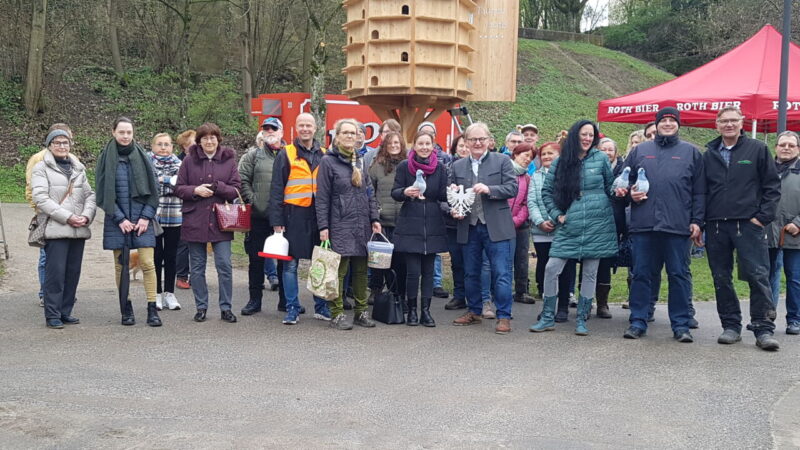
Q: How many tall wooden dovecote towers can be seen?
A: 1